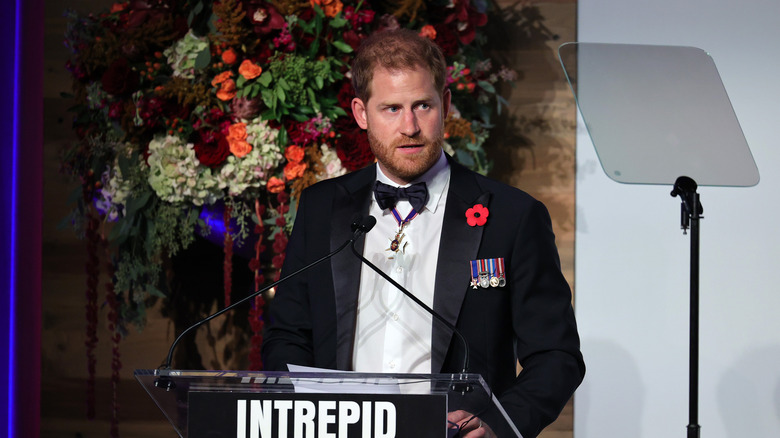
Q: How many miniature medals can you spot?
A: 4